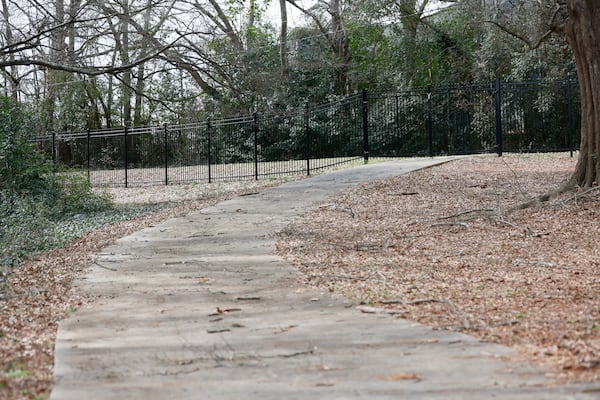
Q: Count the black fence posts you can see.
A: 11